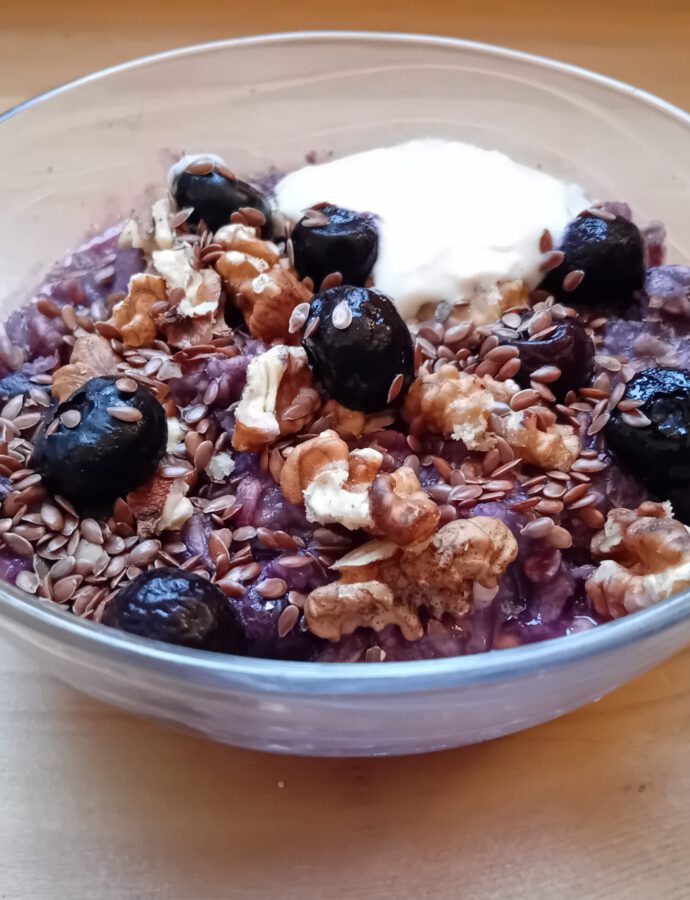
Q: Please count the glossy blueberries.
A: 8